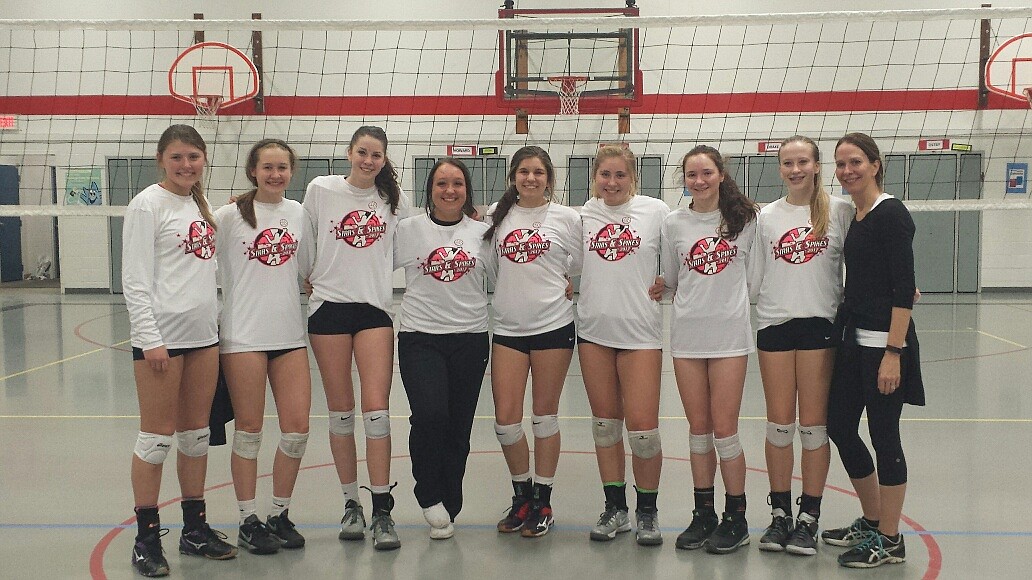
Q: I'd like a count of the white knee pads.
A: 14